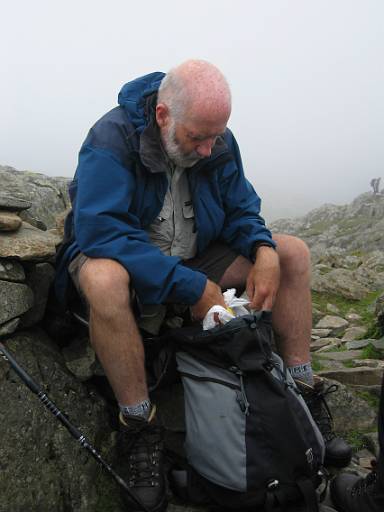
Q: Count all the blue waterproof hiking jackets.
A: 1